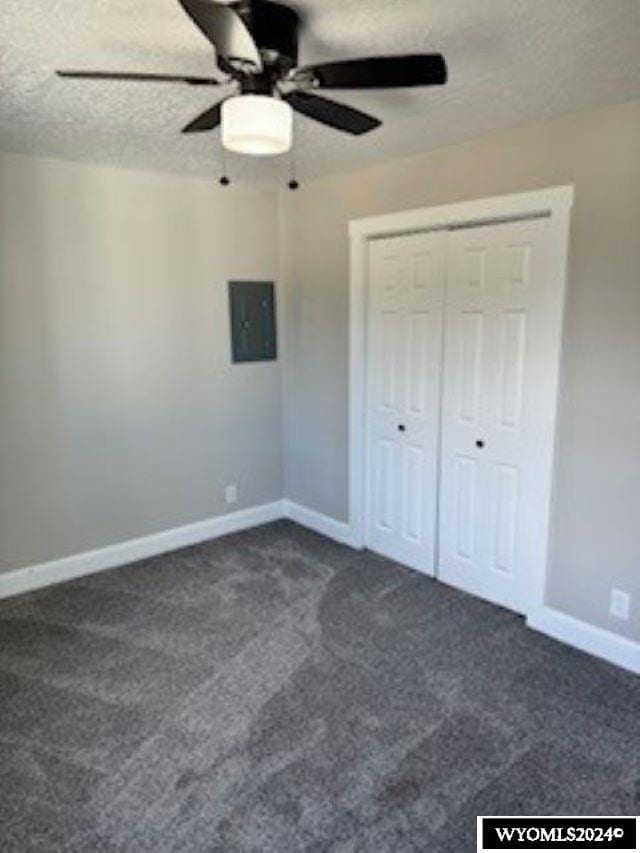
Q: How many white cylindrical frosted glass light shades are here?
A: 1